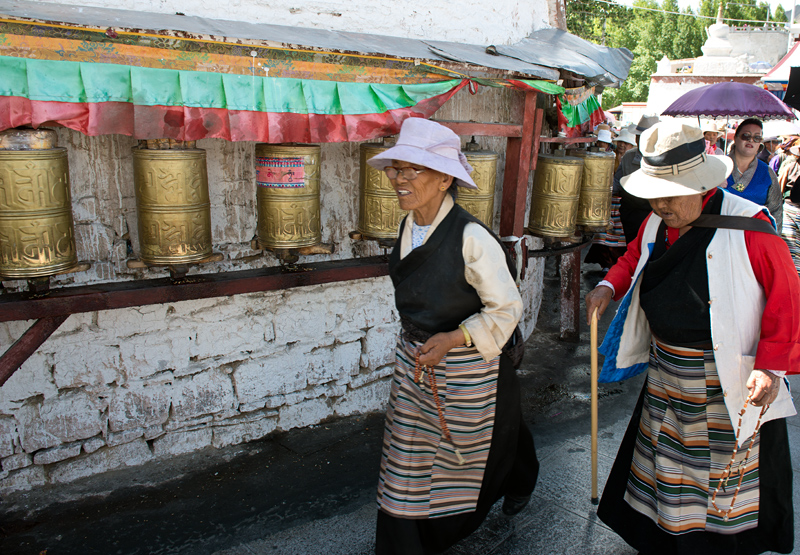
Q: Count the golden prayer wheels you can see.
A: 7